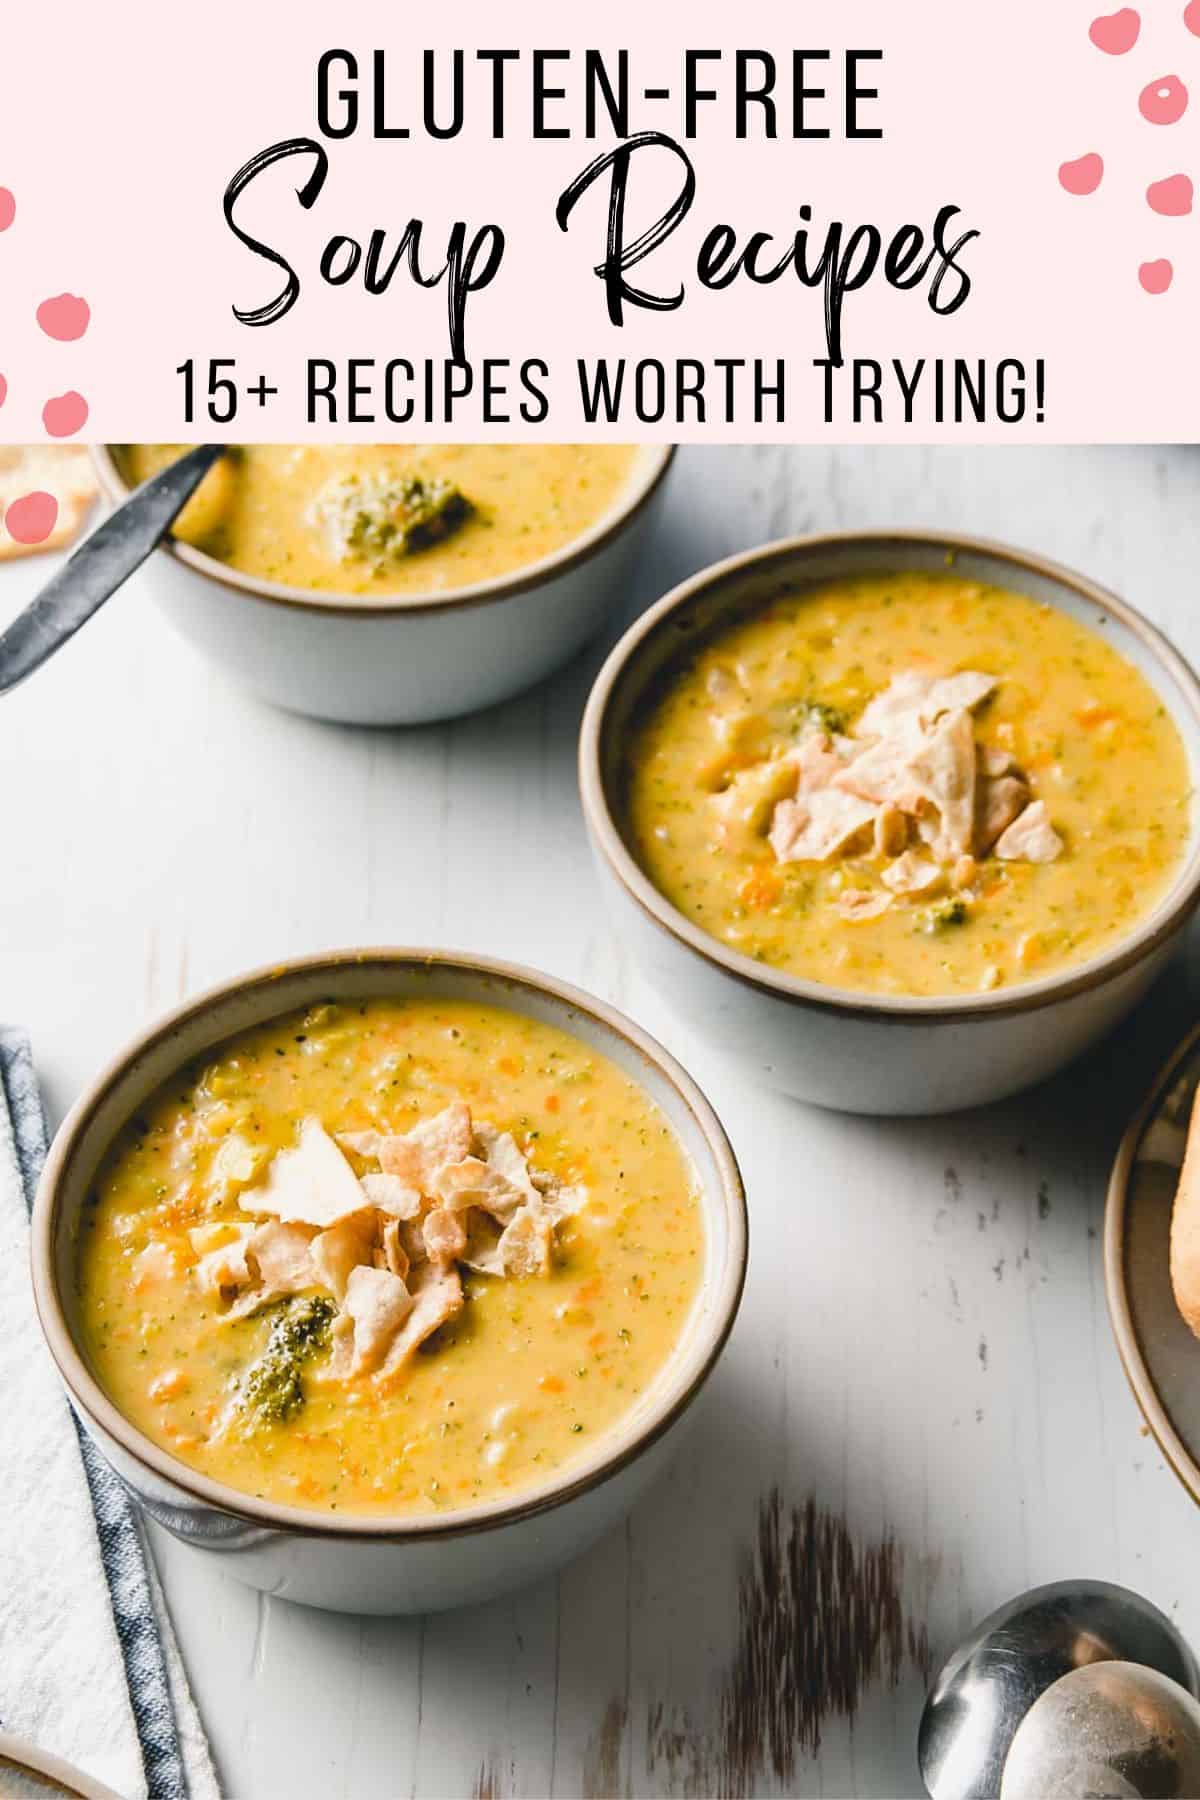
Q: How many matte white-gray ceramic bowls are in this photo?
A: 3